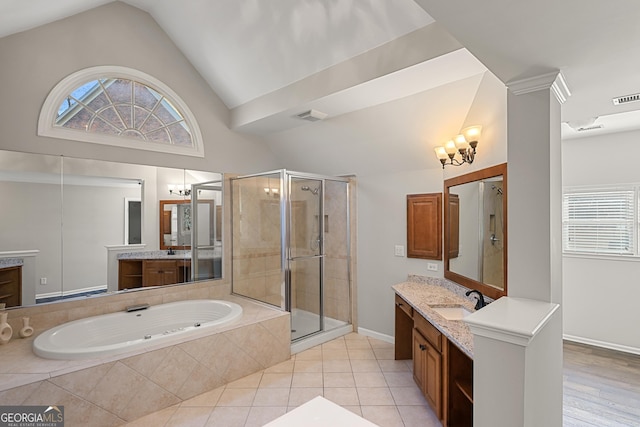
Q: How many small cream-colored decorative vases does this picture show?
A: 2